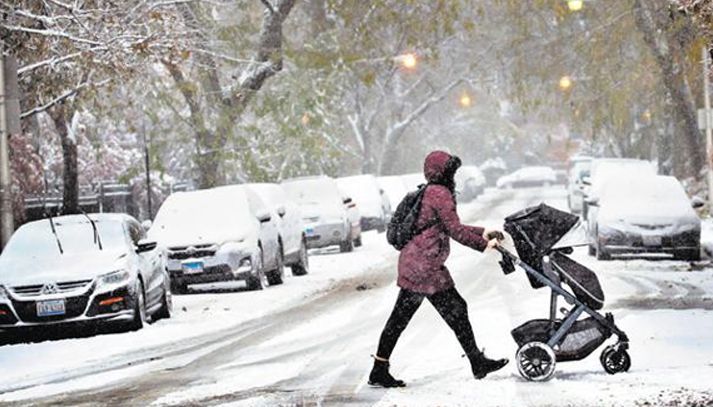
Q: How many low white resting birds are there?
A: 0